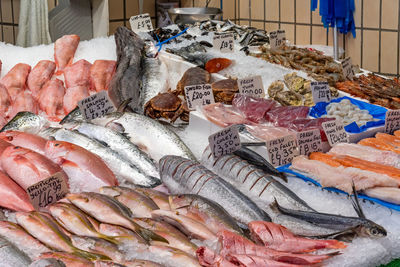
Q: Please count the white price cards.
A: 14